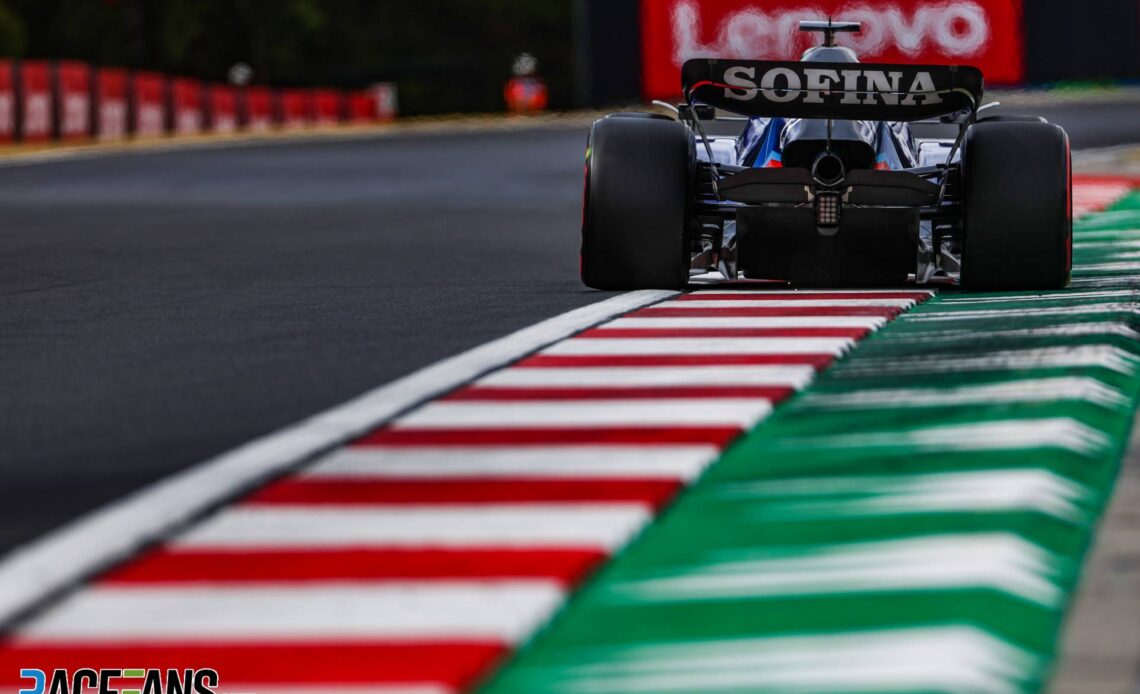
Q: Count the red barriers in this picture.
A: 11